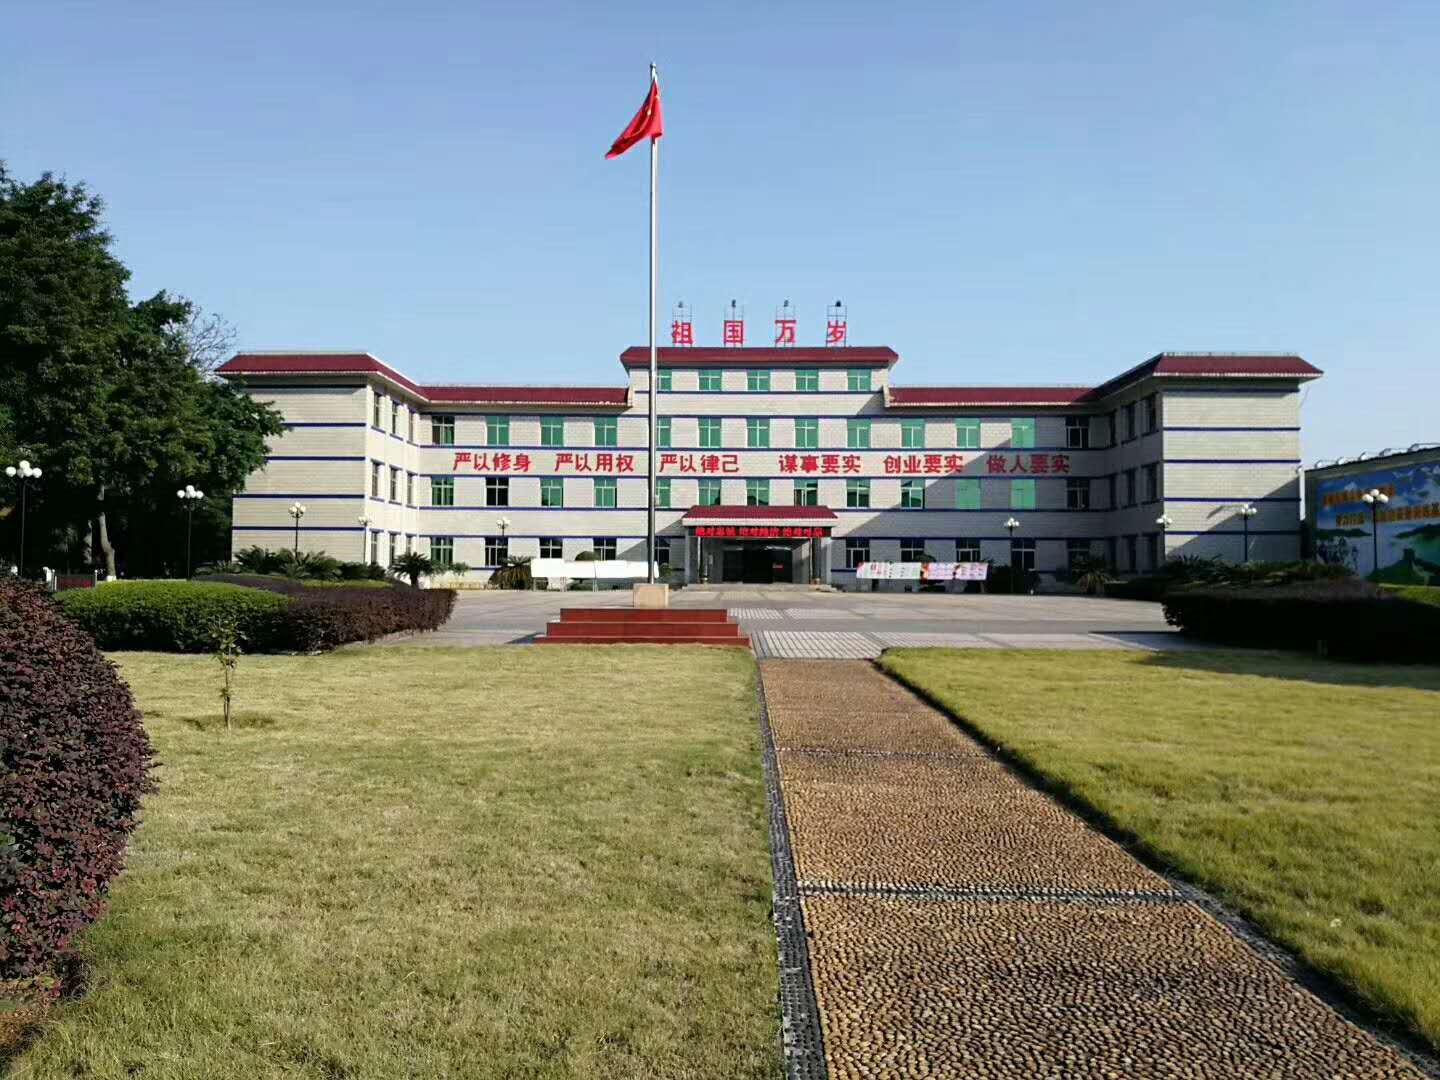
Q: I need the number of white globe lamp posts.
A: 9